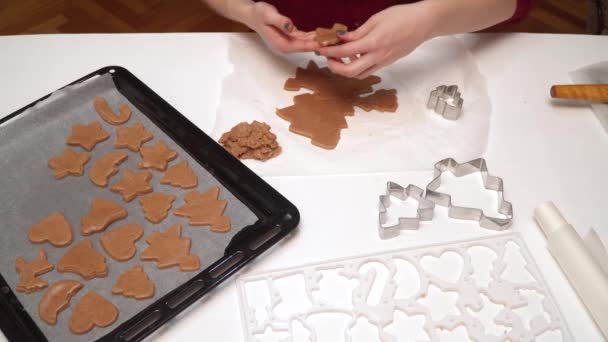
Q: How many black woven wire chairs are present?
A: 0